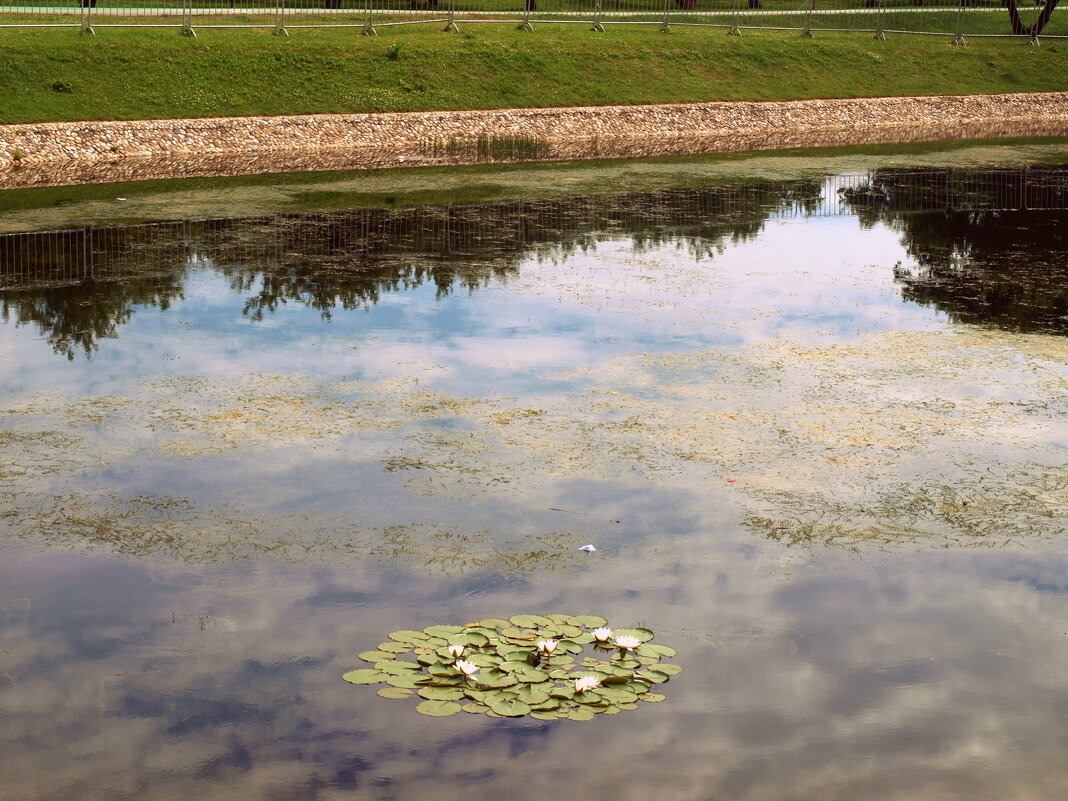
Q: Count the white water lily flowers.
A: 6